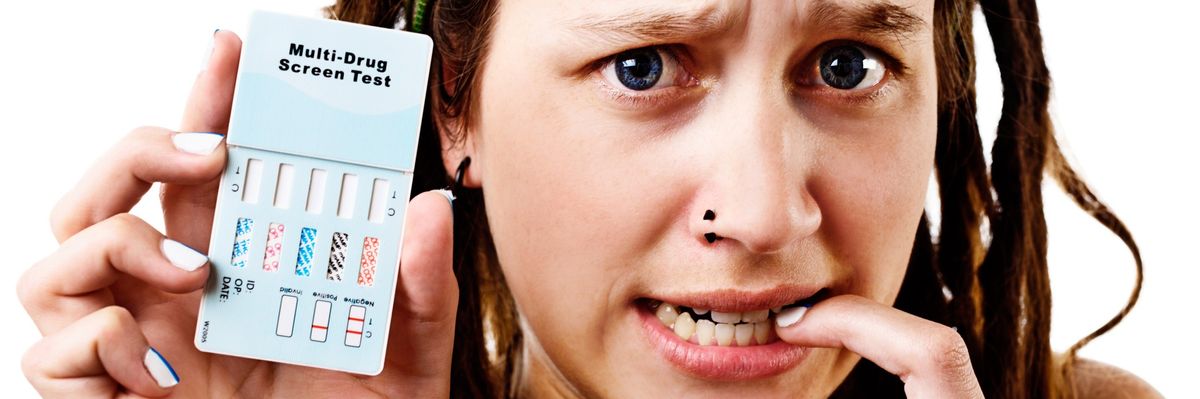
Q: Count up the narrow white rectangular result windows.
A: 5